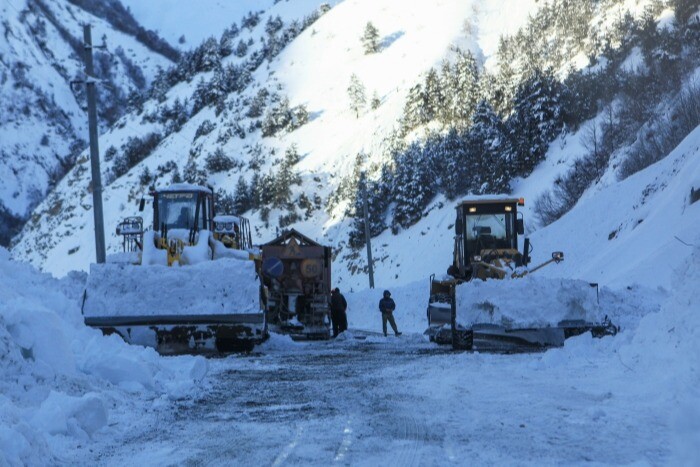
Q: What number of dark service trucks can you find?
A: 1